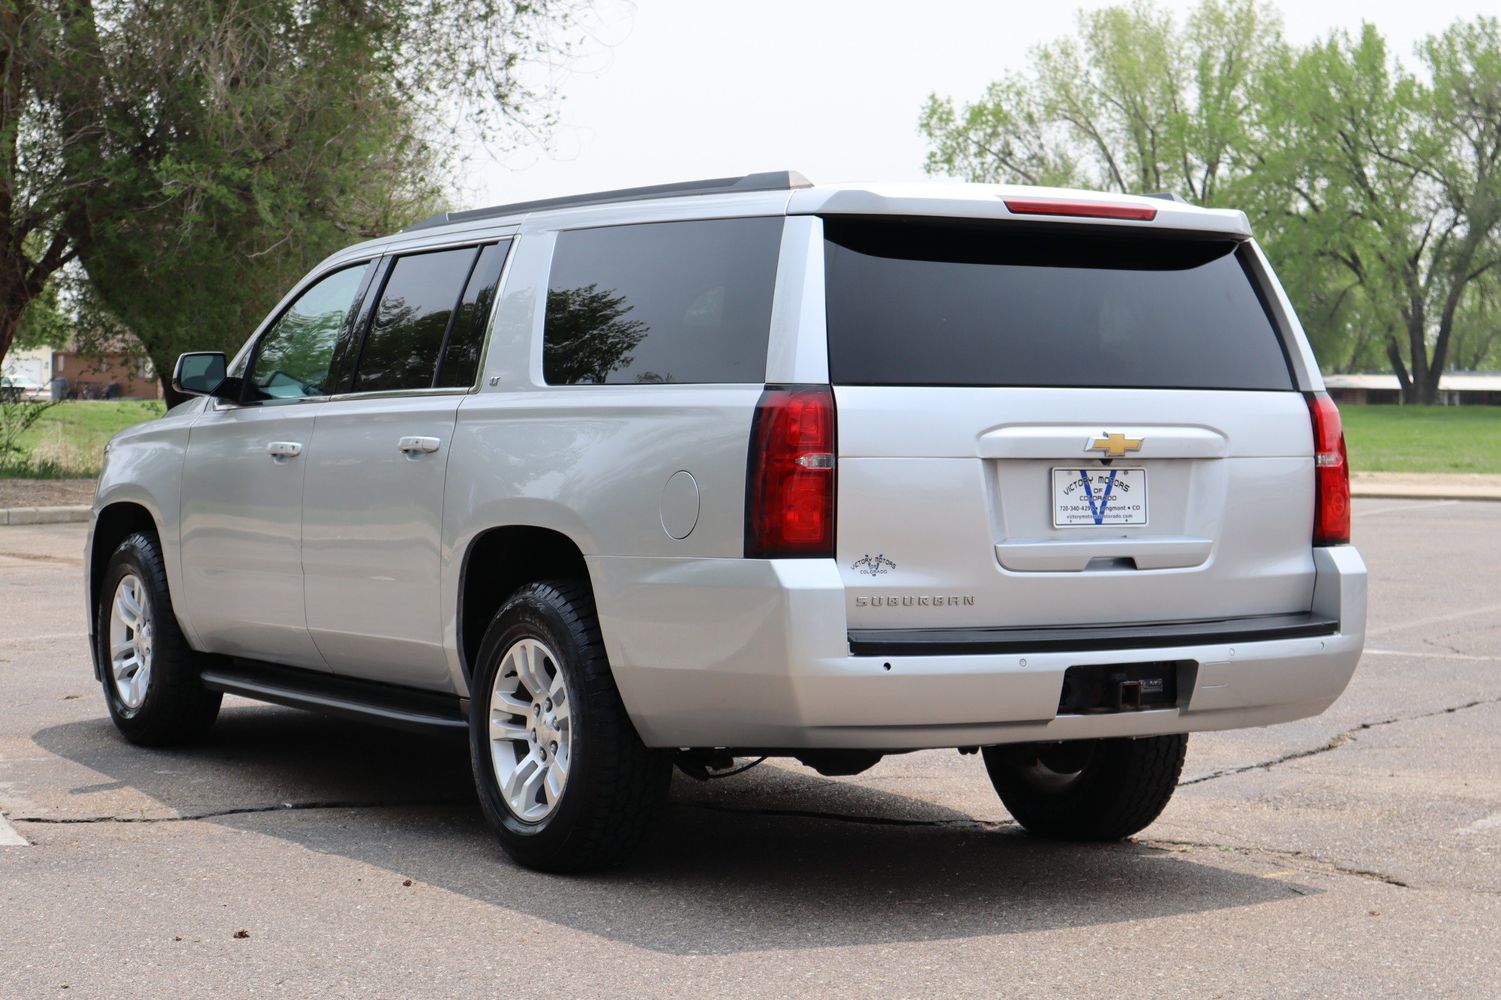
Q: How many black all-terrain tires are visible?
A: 3